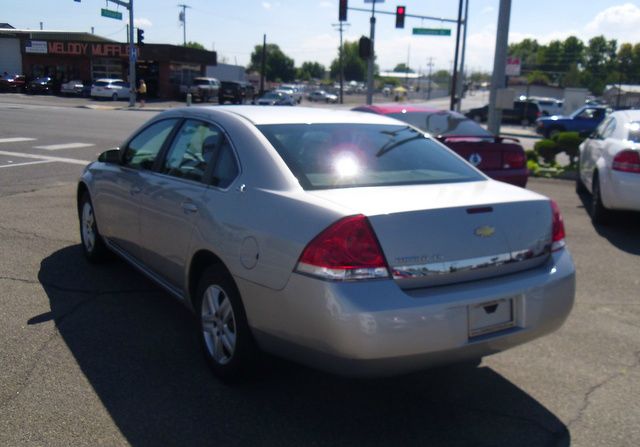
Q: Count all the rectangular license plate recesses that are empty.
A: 1